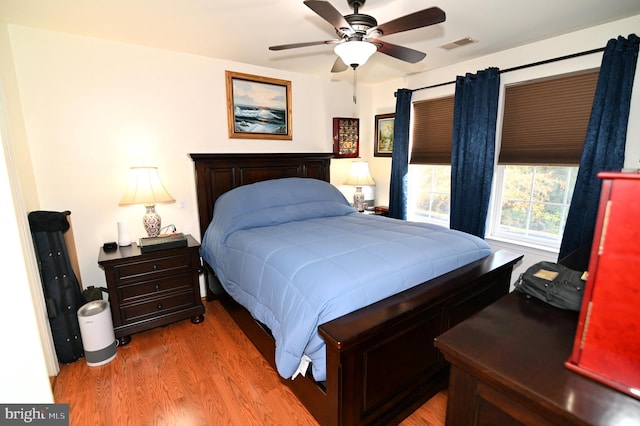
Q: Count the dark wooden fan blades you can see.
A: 5